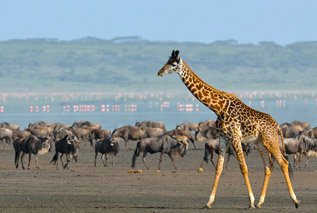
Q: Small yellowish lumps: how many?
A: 4